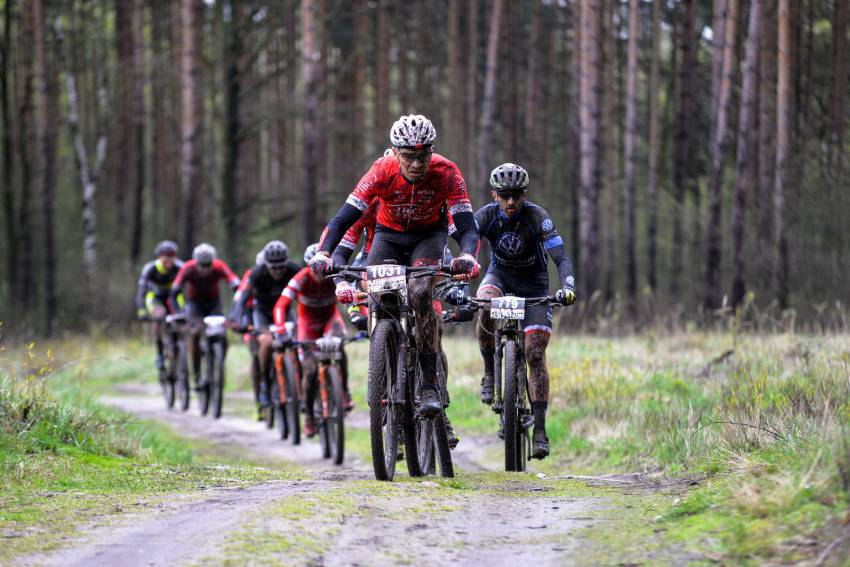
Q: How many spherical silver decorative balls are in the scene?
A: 0